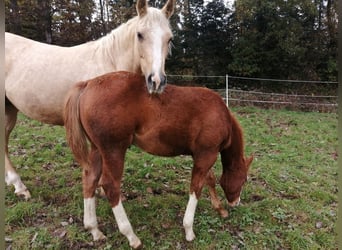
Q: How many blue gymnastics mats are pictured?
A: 0